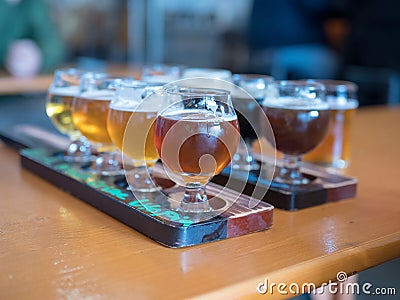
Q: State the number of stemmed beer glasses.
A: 8